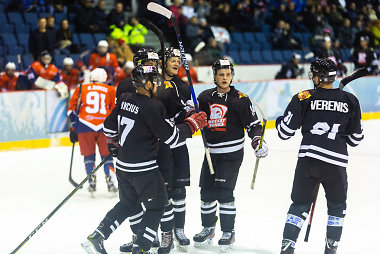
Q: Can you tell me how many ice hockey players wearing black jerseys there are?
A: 5